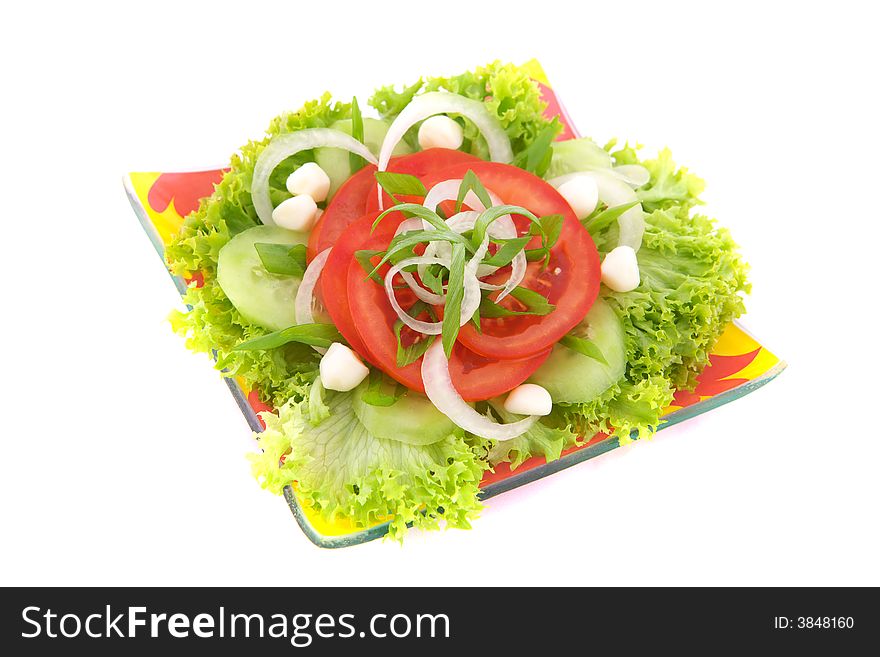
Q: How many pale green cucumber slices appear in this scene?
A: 5